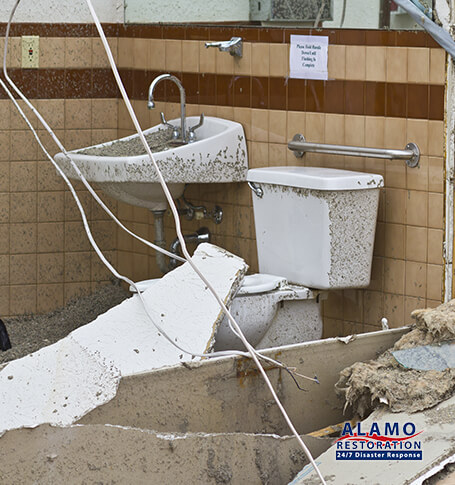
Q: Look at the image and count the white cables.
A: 3